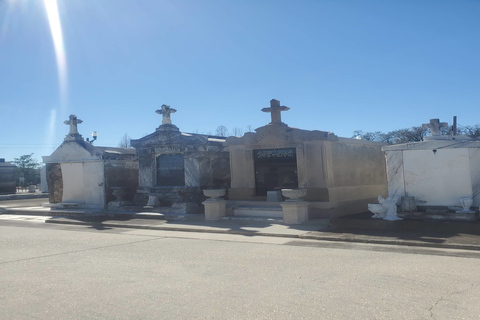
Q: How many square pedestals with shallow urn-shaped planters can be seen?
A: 2